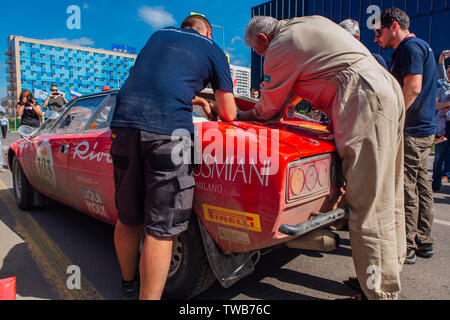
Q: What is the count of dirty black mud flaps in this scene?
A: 1